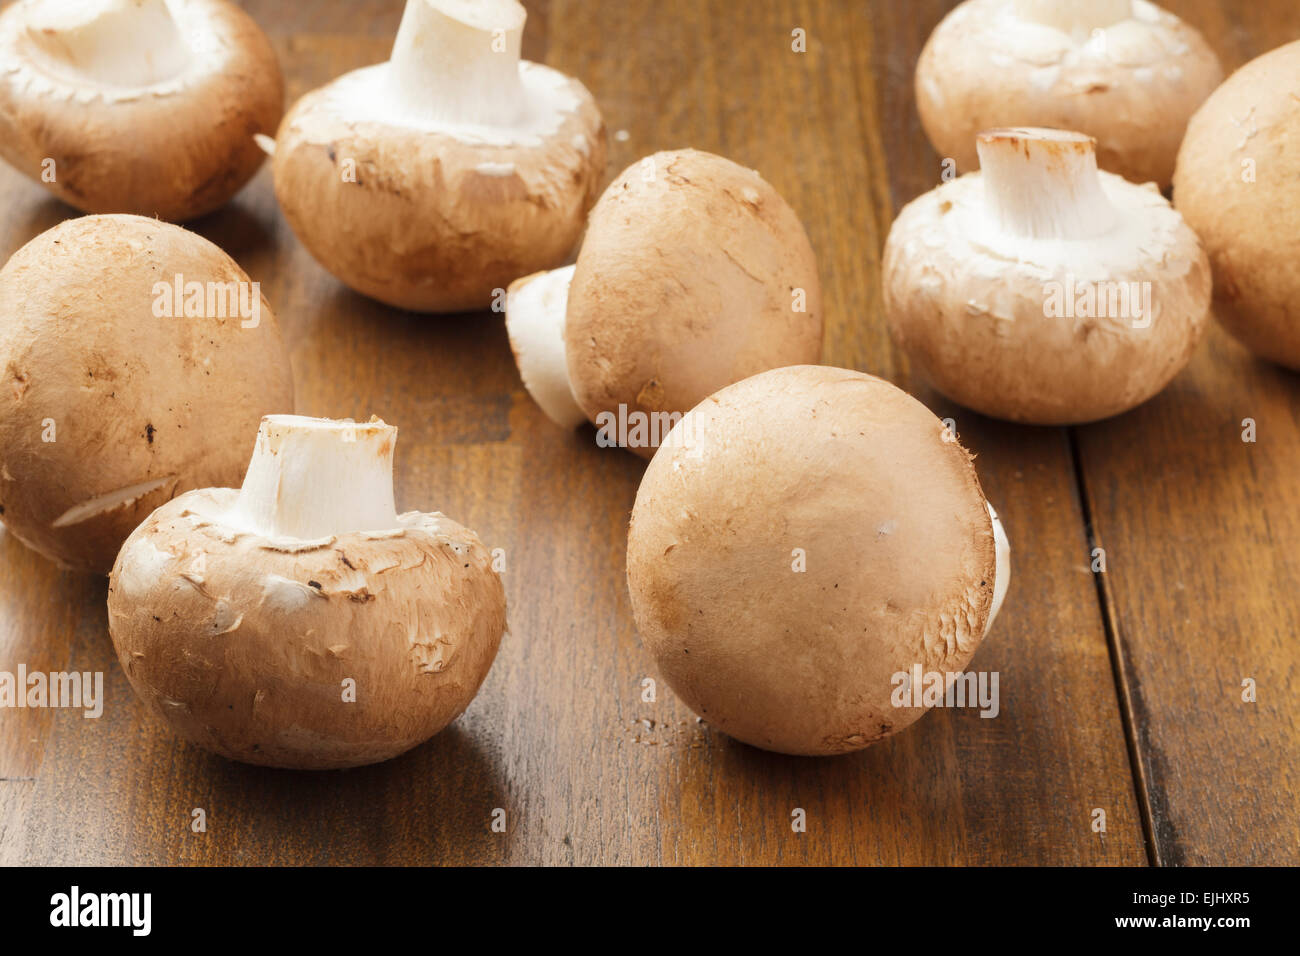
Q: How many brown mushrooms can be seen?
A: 9